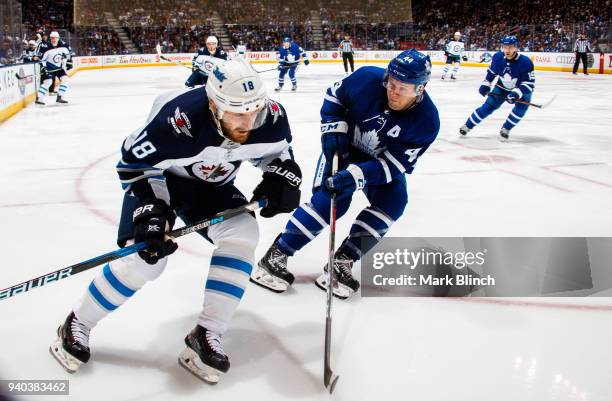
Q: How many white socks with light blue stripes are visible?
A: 6